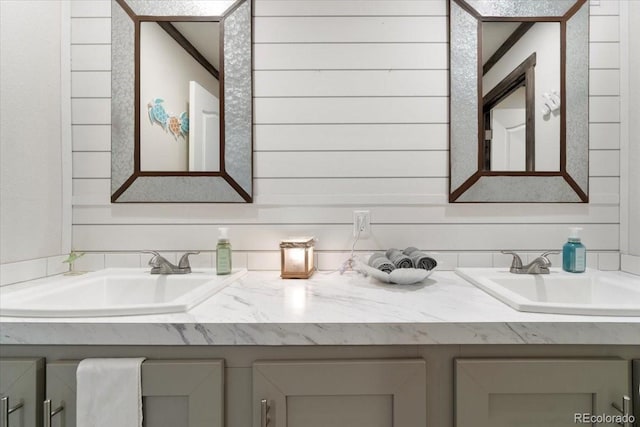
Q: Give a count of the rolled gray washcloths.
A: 3